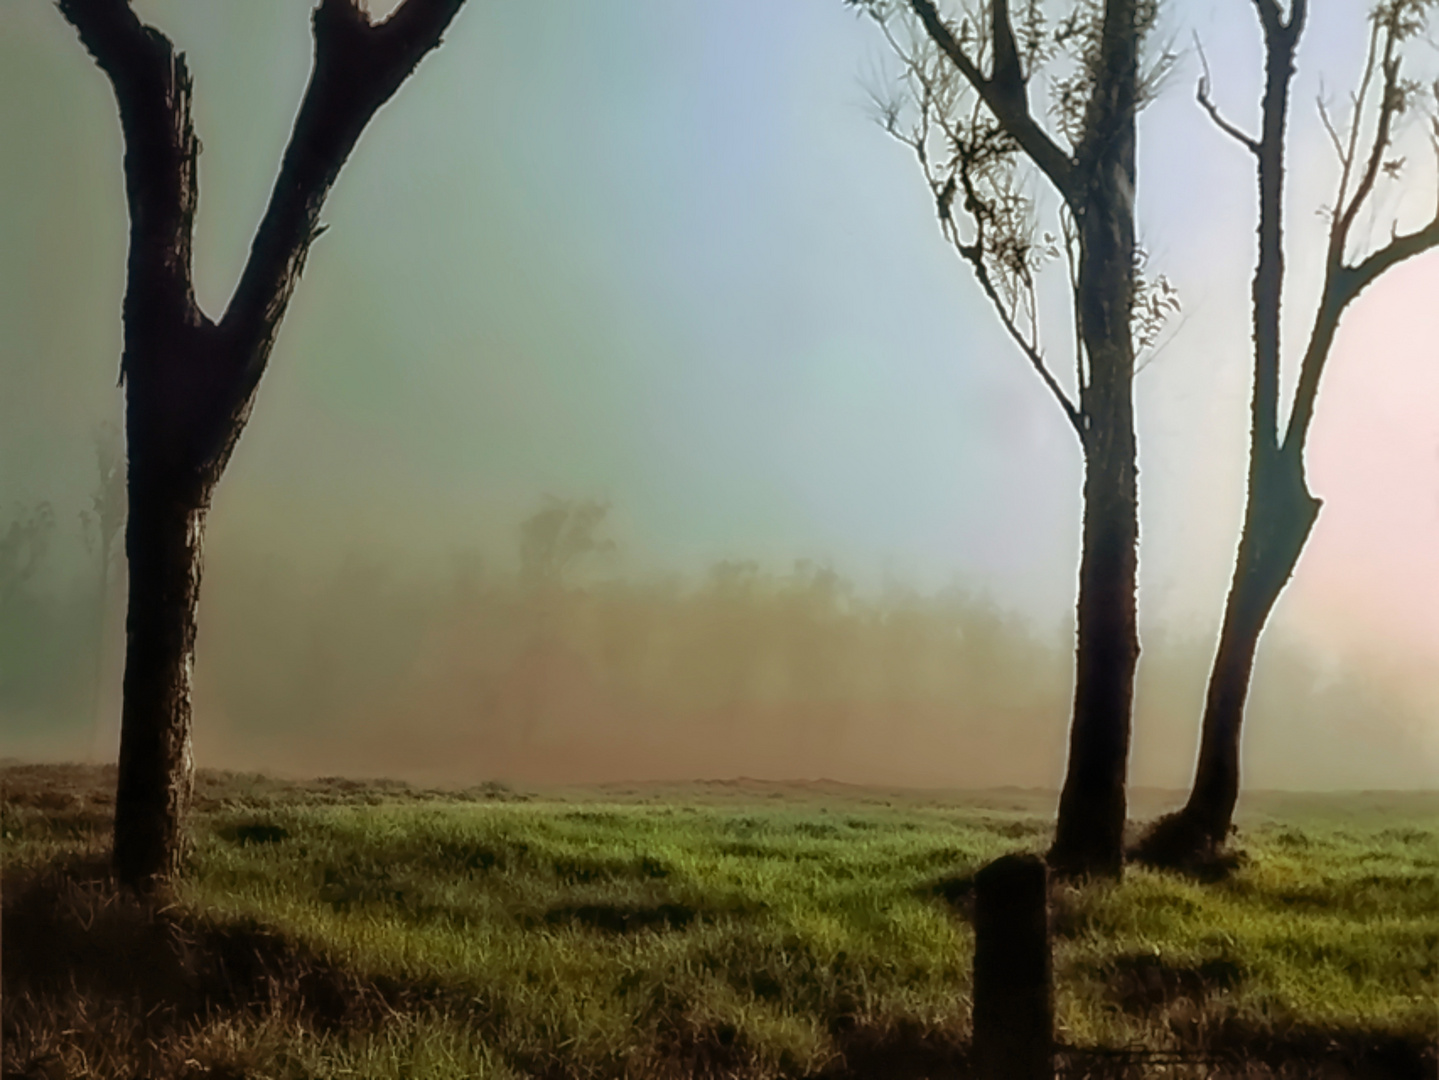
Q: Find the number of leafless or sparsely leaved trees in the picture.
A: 3